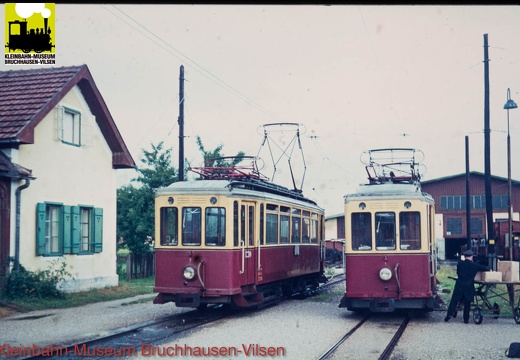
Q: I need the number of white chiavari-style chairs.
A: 0